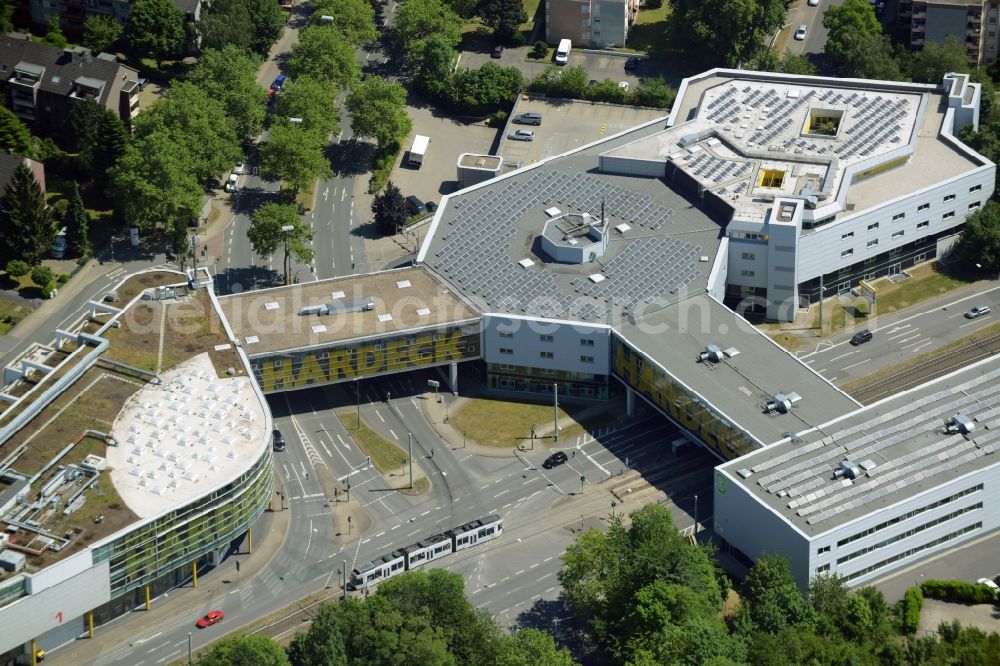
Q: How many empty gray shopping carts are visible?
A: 0